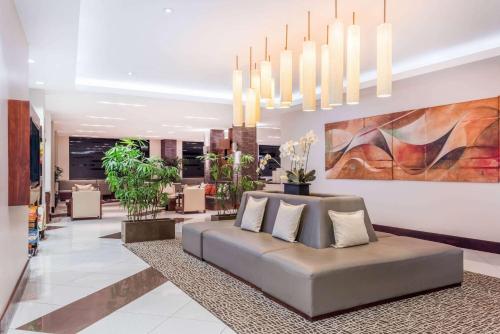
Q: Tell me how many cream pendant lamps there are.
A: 12